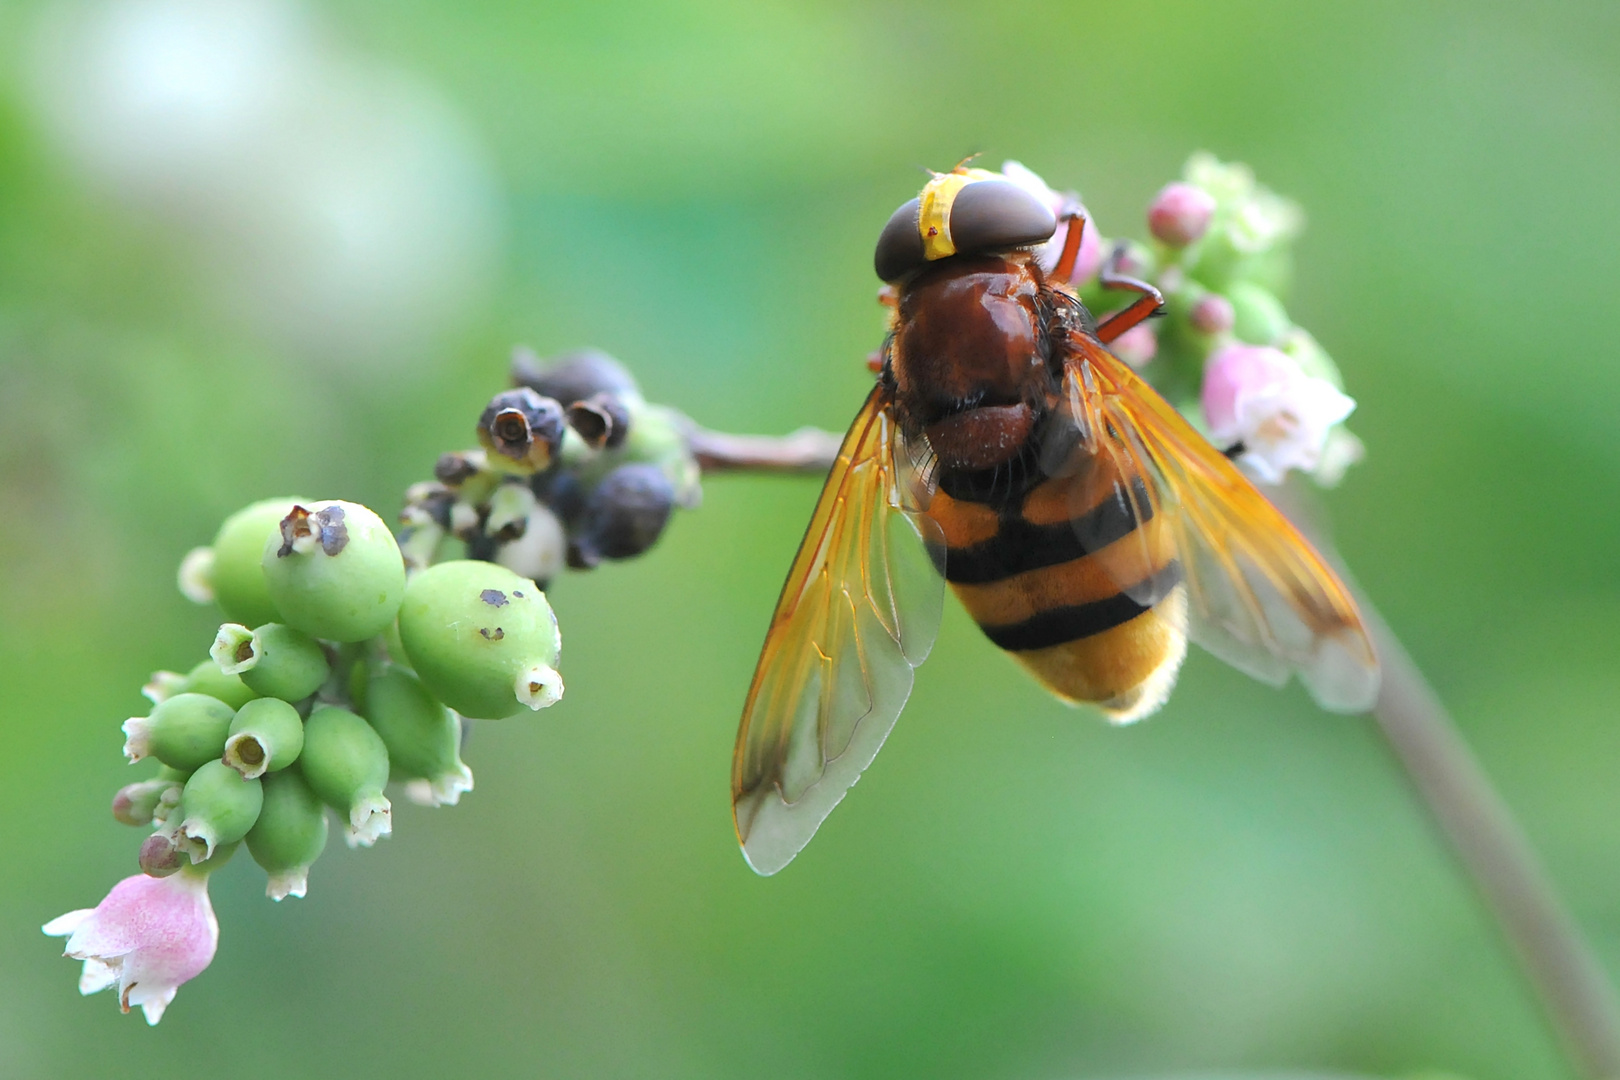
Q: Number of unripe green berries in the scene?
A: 11